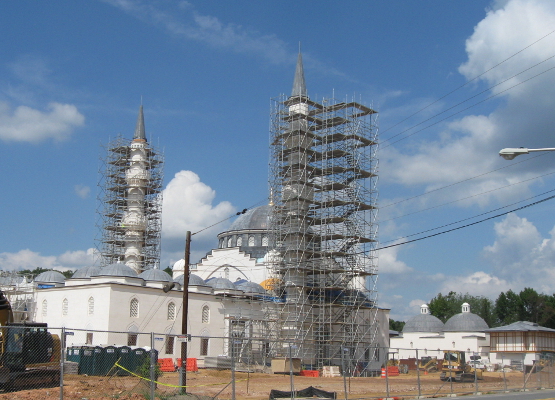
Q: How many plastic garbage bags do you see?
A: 0